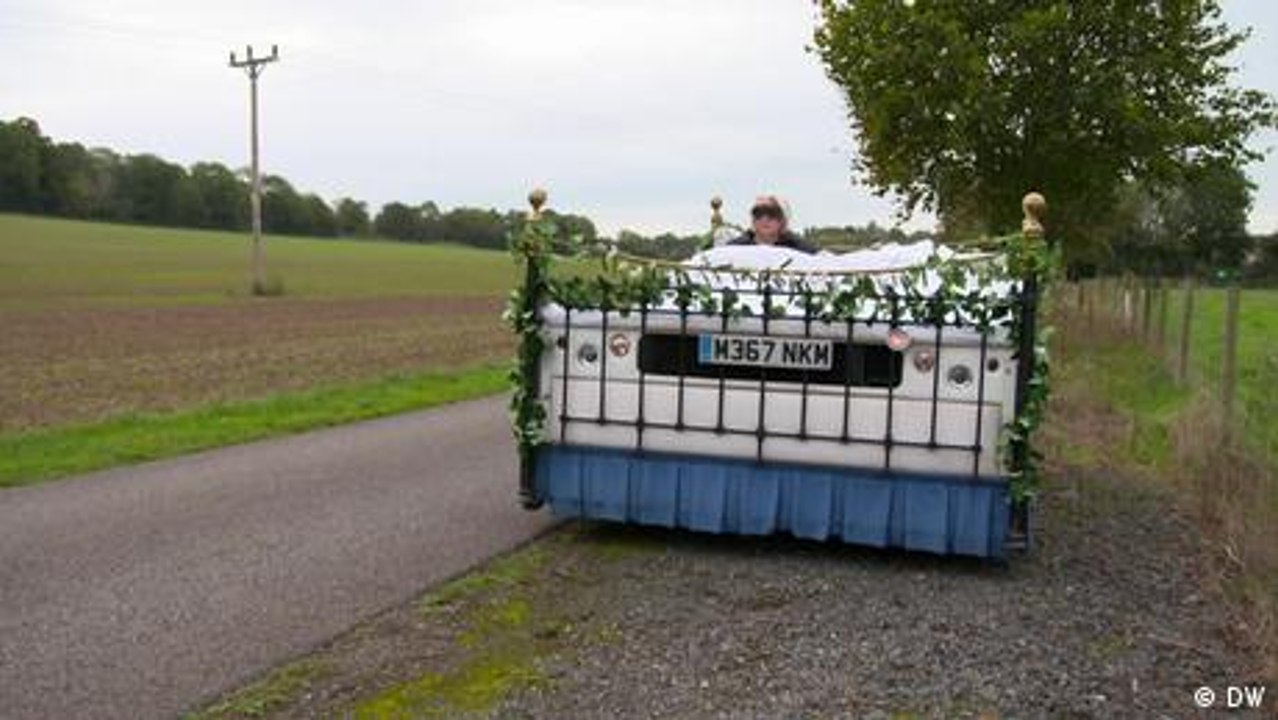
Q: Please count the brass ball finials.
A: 3